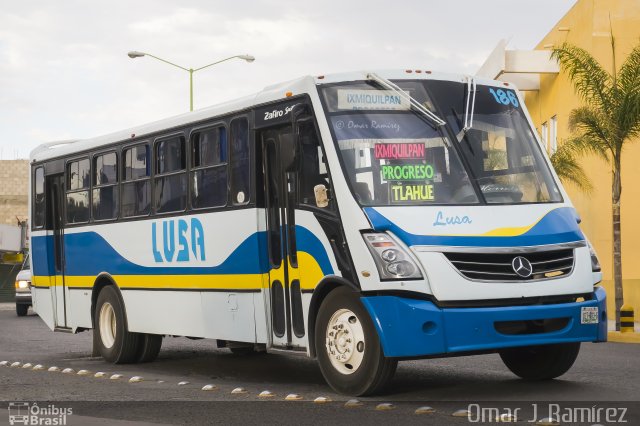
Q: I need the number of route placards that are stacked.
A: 3